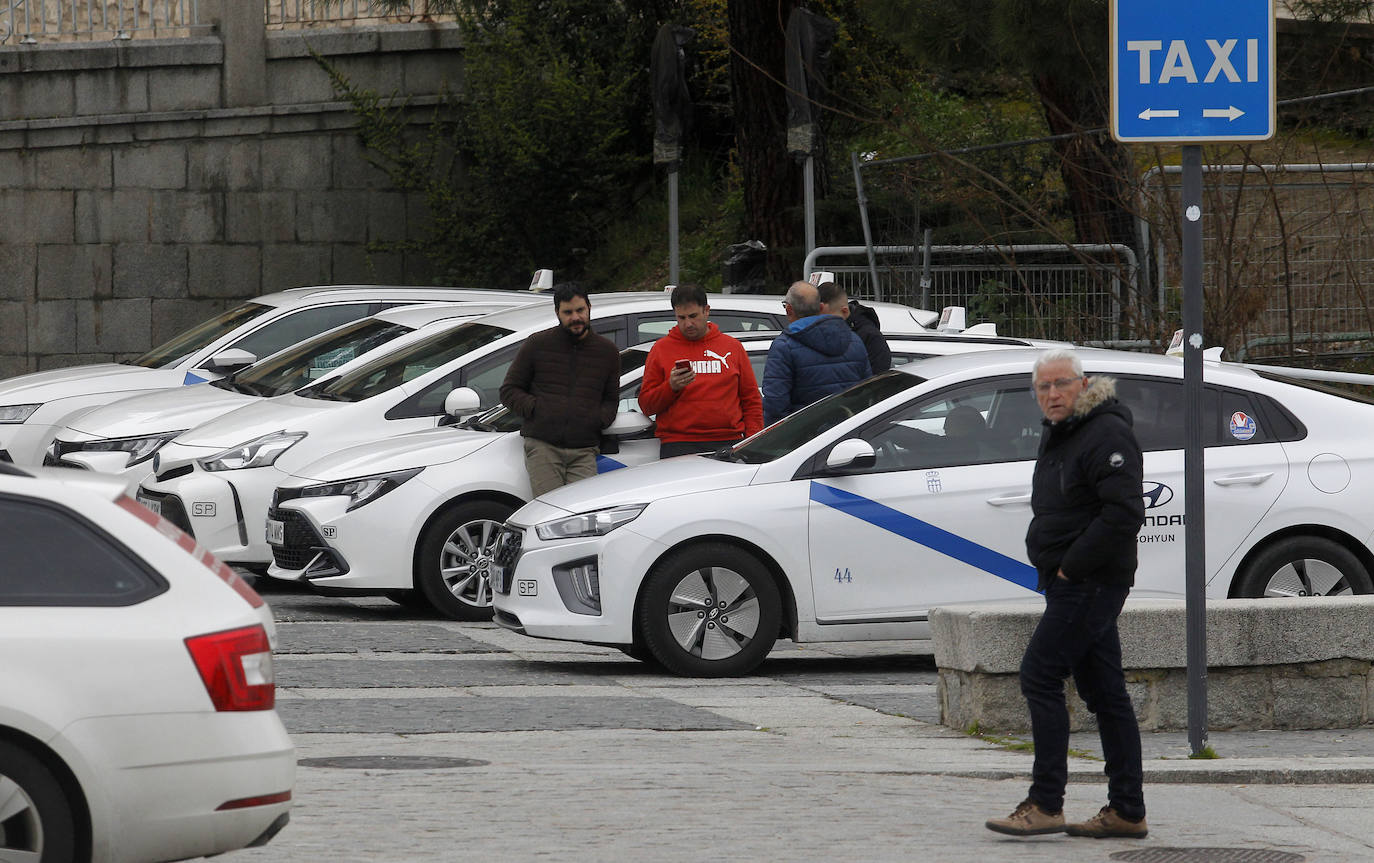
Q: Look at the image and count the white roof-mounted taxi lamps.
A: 5